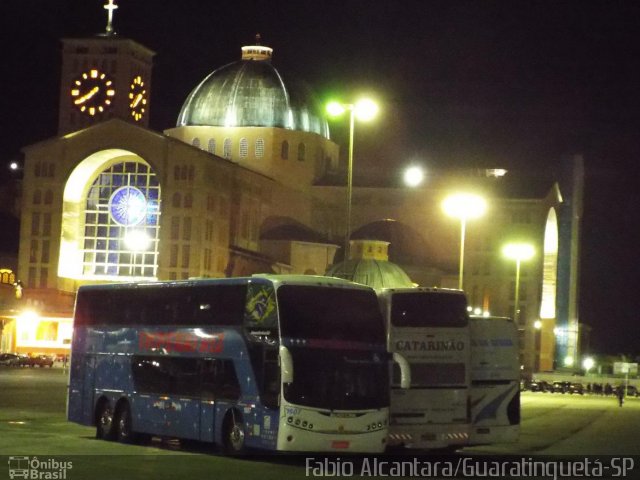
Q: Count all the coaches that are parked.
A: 3